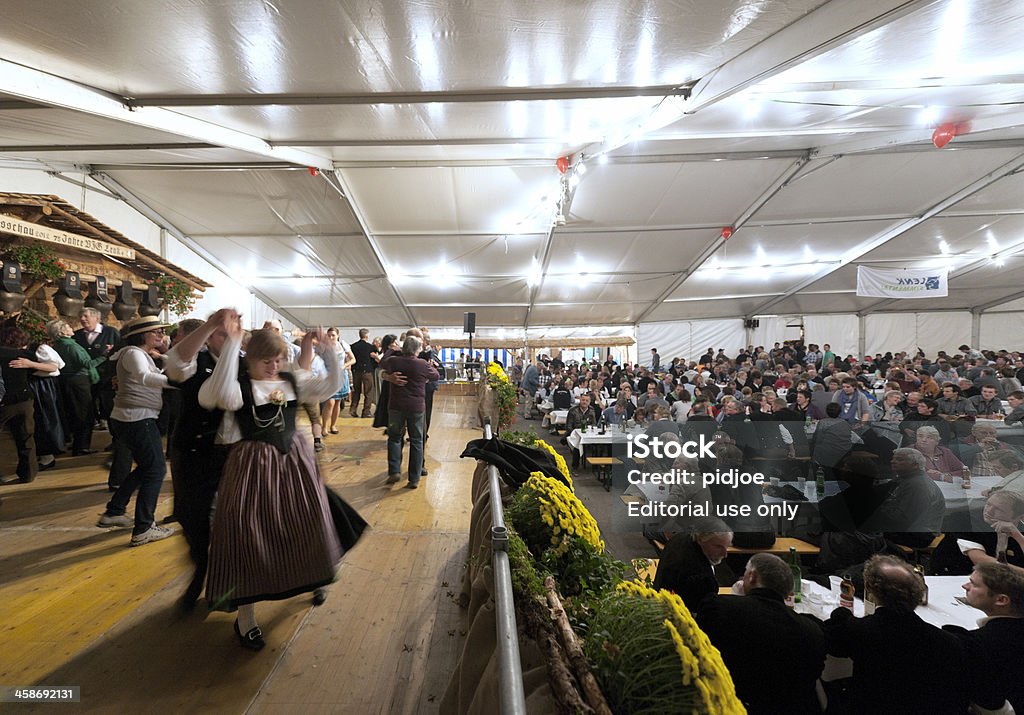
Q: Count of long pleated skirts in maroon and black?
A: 1